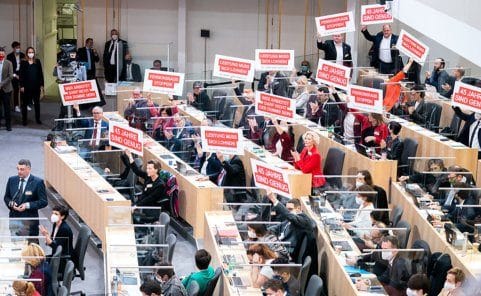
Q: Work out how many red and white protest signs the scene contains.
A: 14